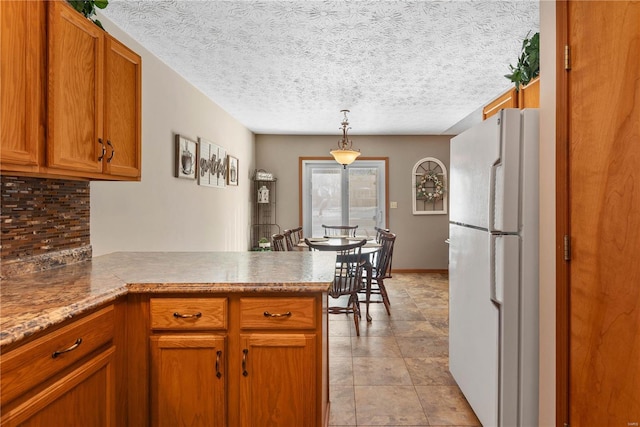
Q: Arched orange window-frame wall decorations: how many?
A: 0